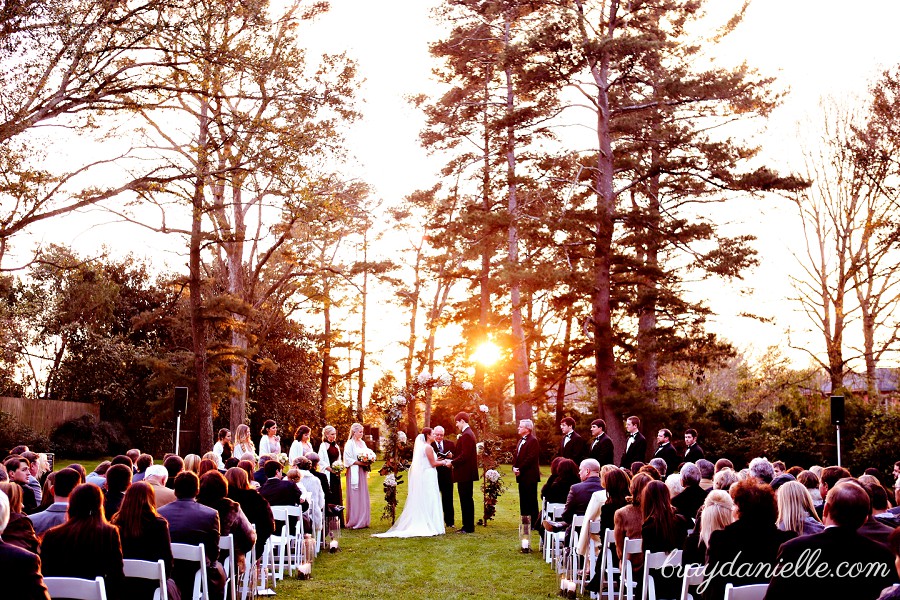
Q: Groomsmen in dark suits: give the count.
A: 6